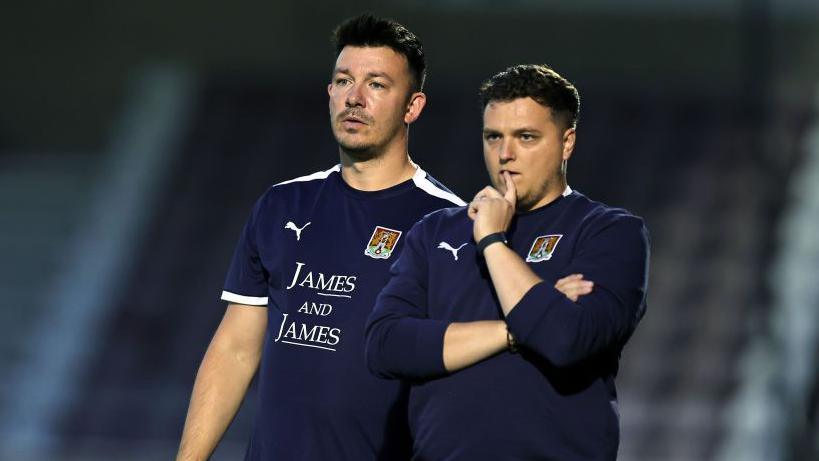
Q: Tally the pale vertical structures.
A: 2